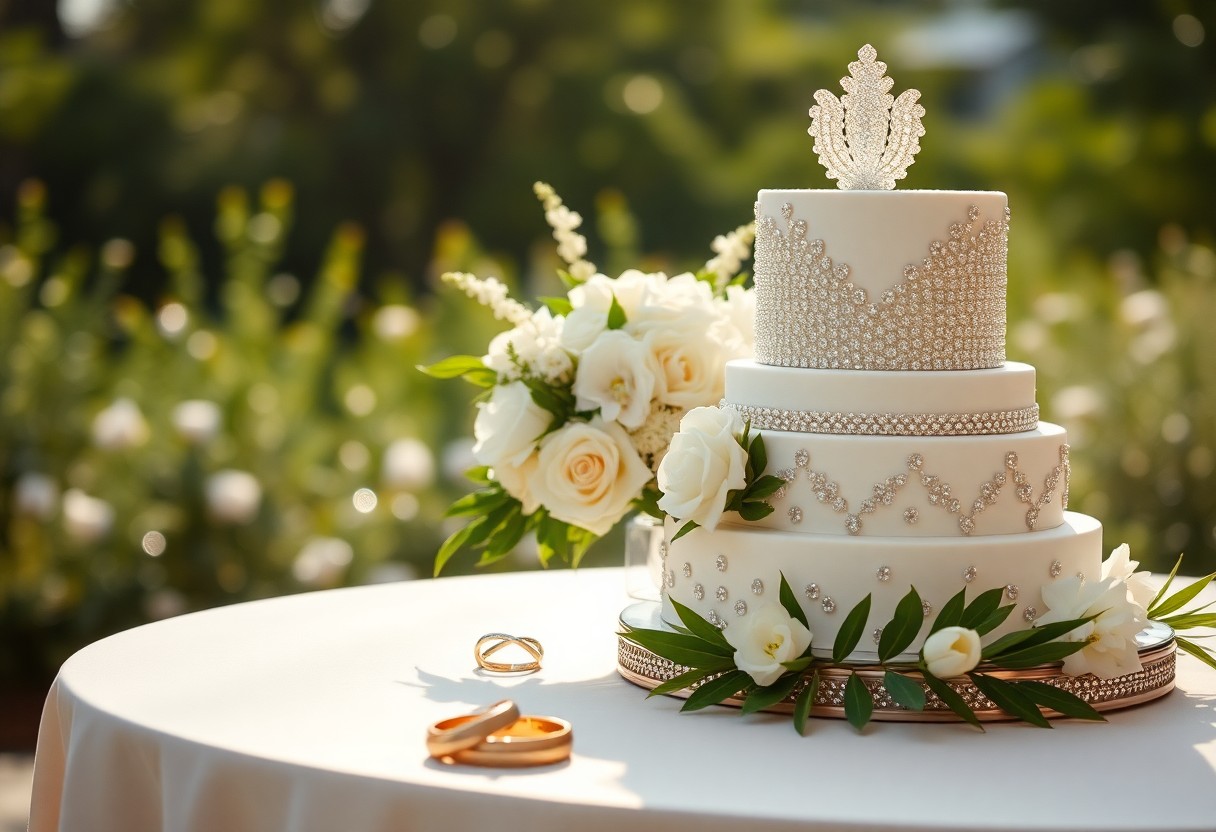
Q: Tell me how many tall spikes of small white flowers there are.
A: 3